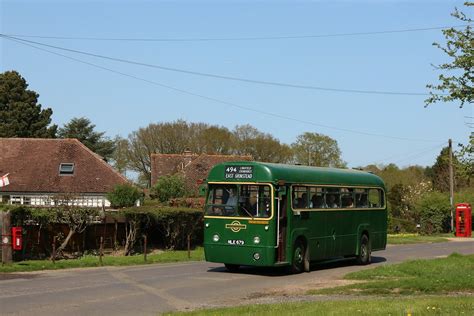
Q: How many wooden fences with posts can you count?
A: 1